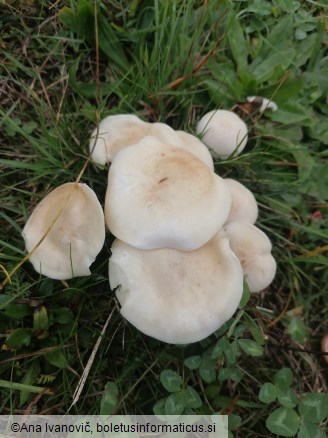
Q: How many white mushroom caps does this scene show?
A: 8